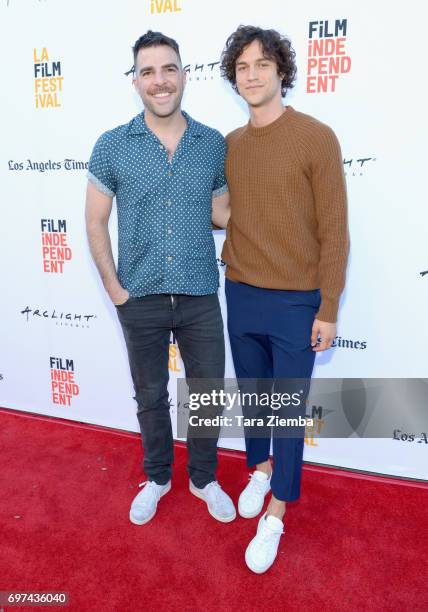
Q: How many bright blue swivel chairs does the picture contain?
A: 0